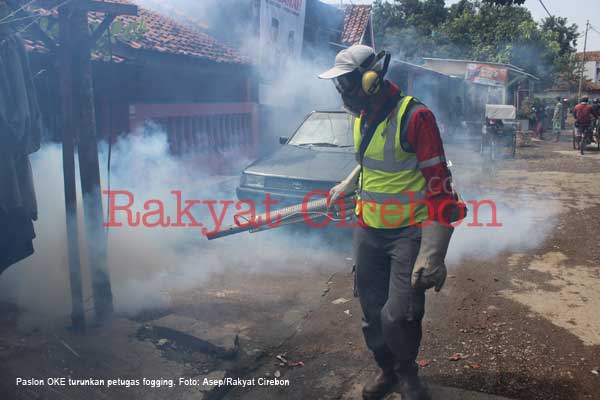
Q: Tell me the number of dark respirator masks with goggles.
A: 1